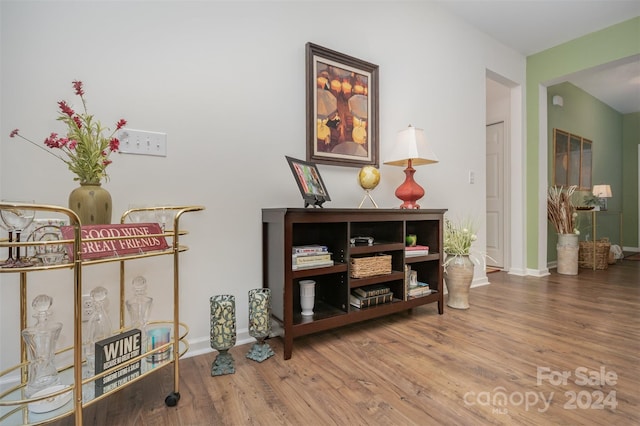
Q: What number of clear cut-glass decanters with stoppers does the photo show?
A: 3